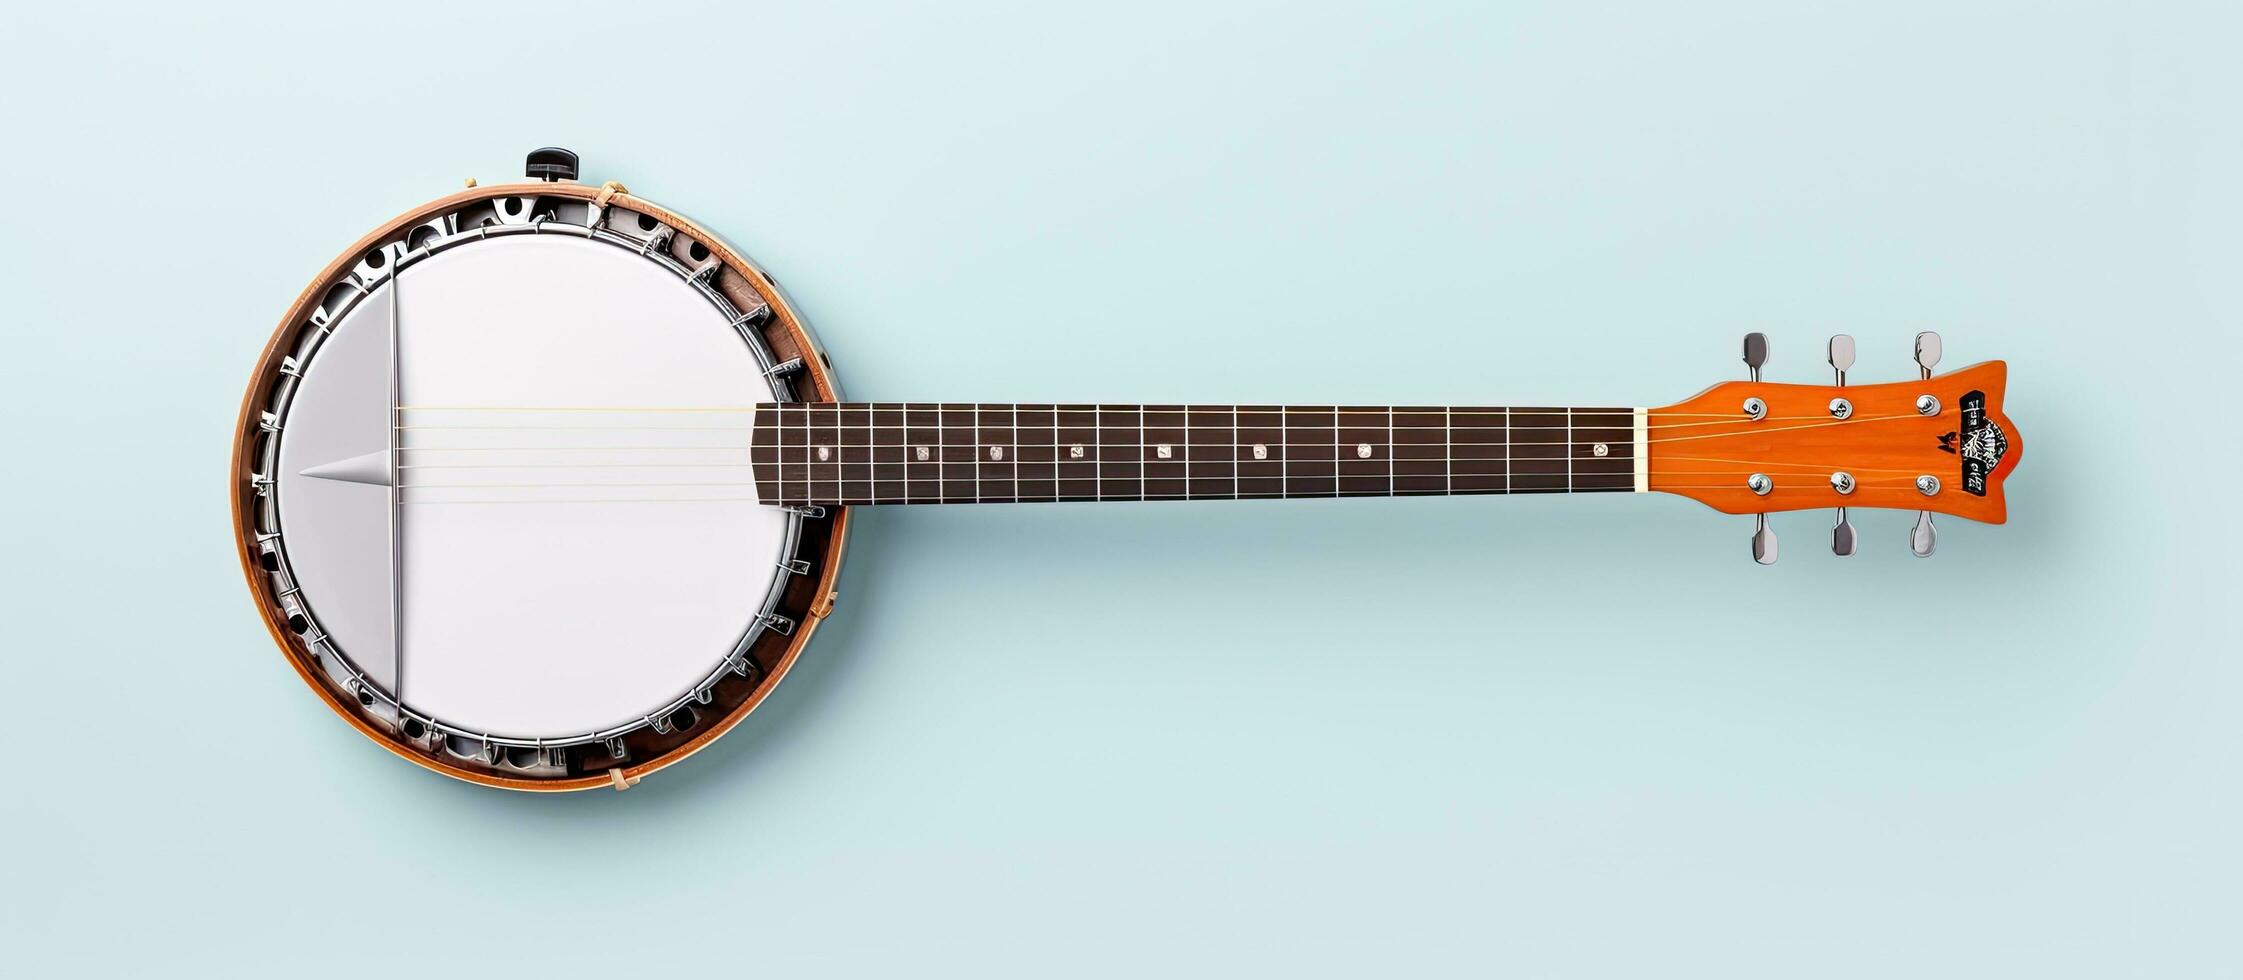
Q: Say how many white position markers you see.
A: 8